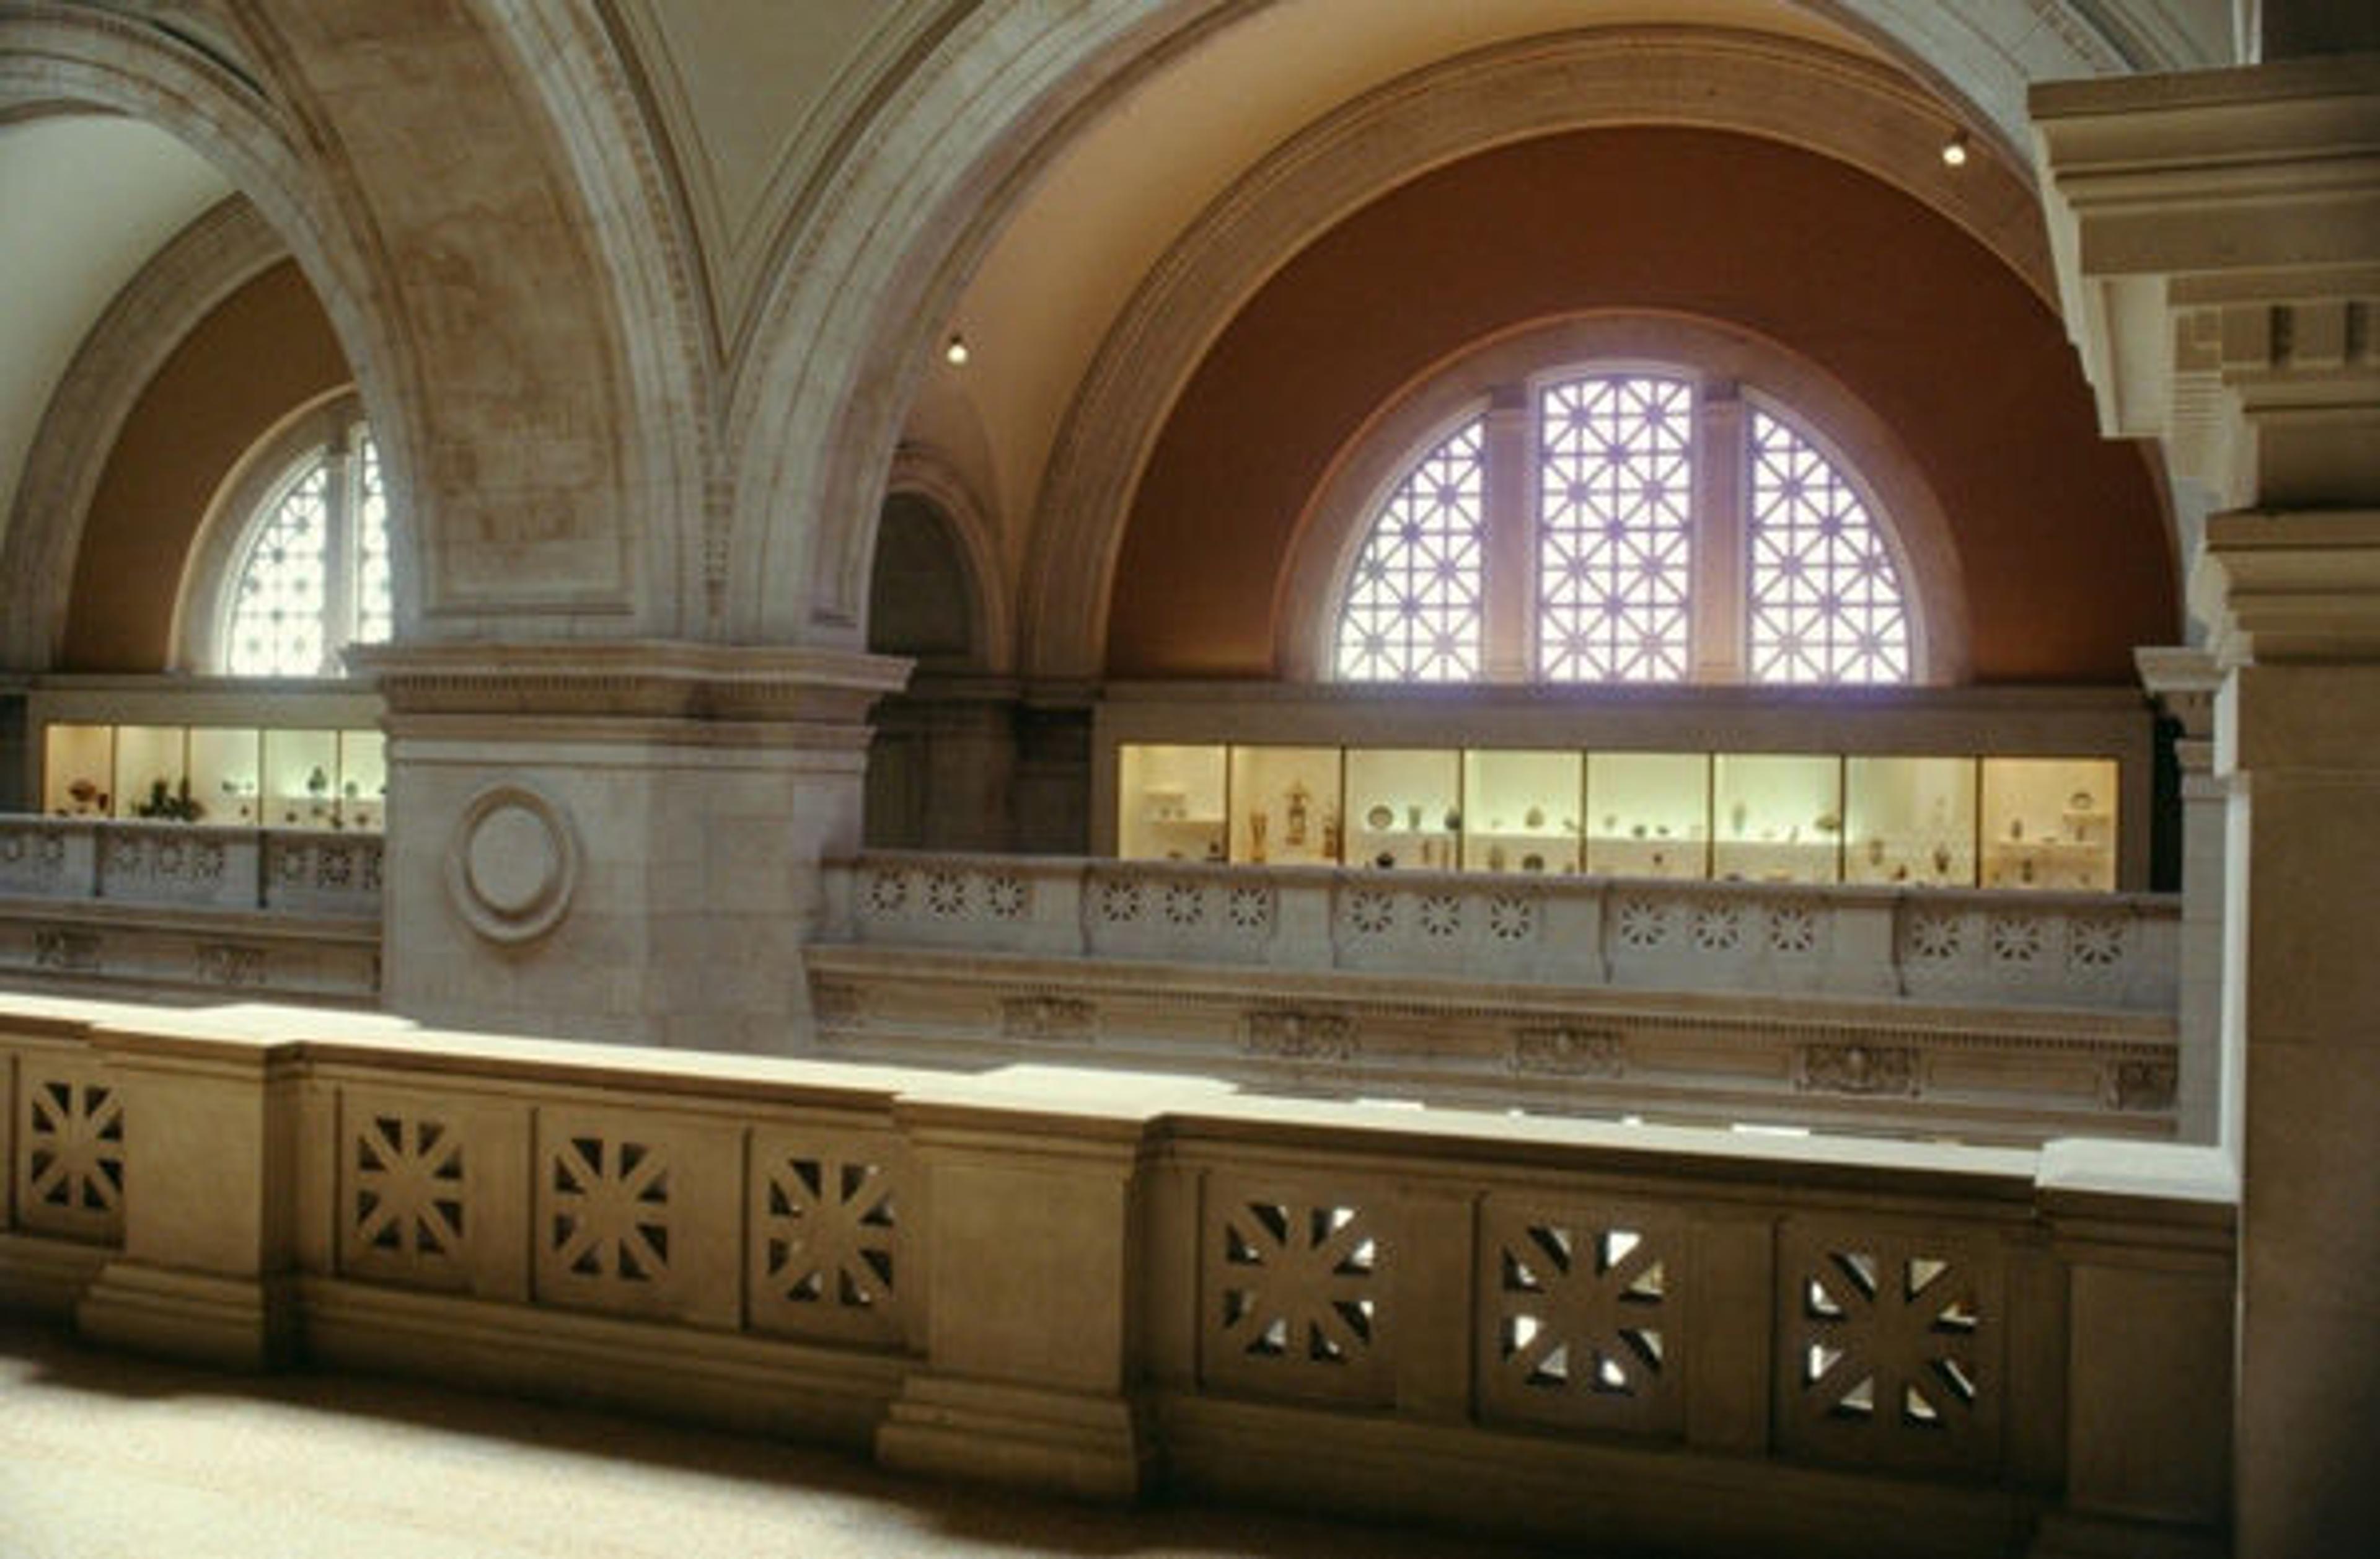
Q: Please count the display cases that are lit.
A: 13